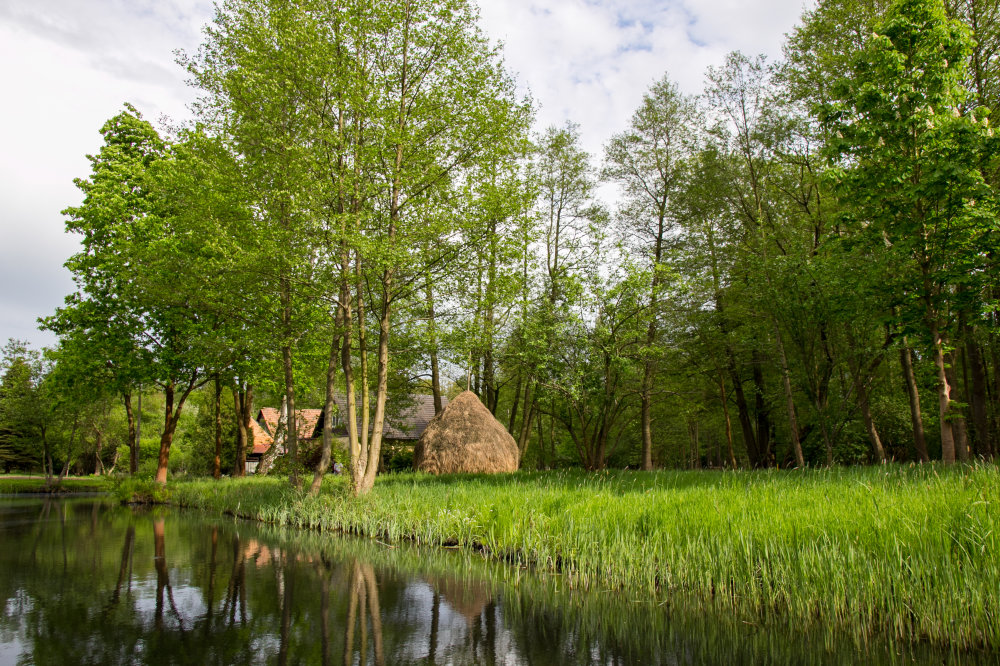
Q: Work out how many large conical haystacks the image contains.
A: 1